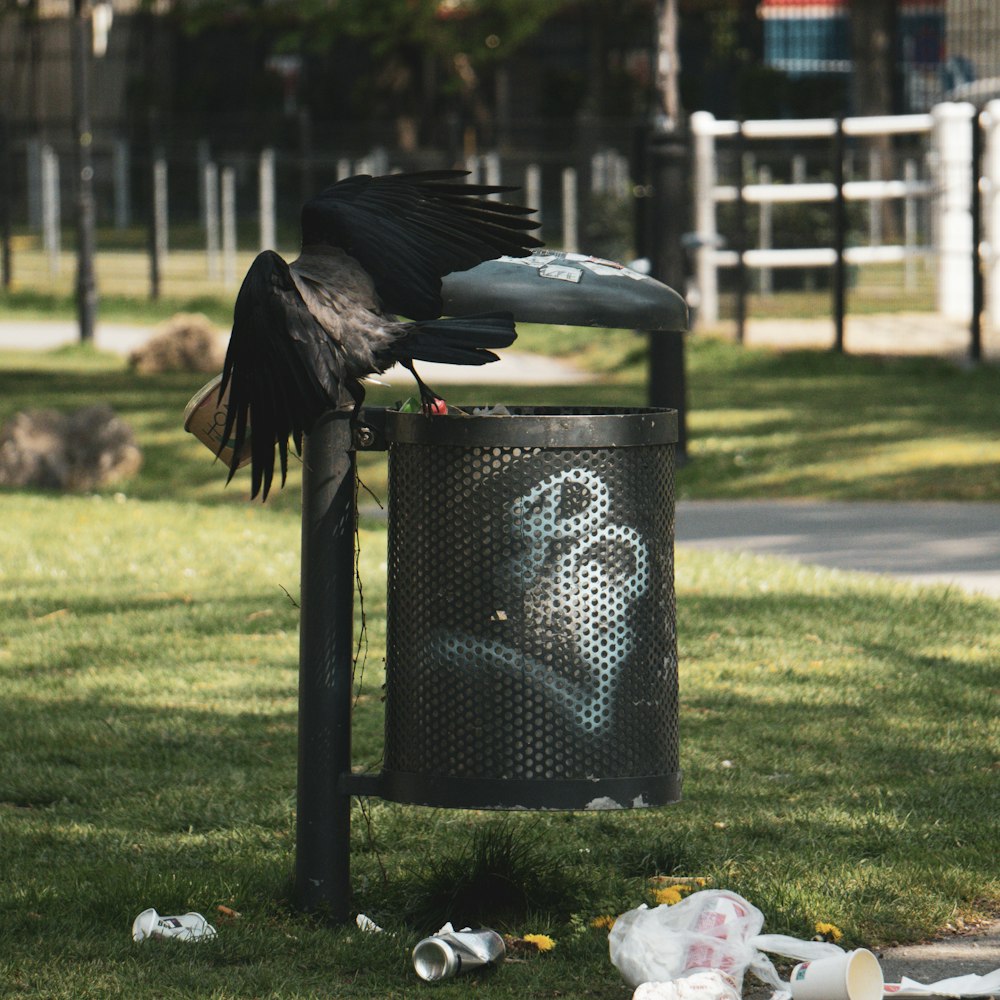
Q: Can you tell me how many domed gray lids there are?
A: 1